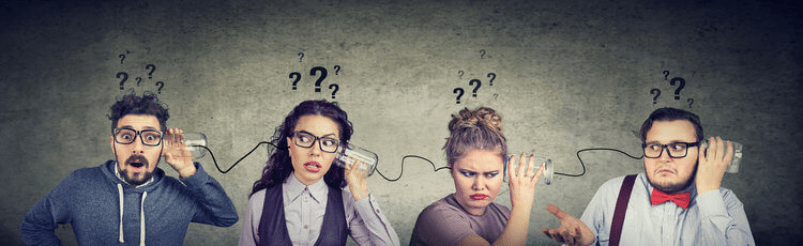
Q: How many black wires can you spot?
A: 3